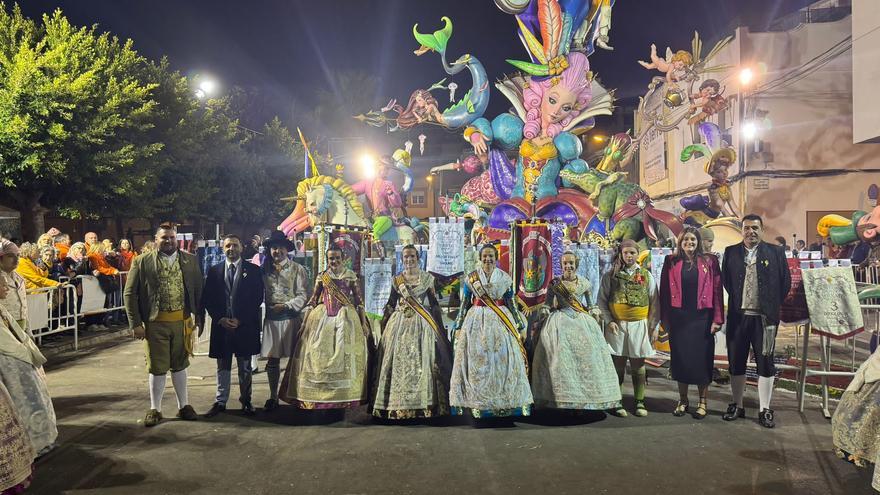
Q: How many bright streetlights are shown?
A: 4